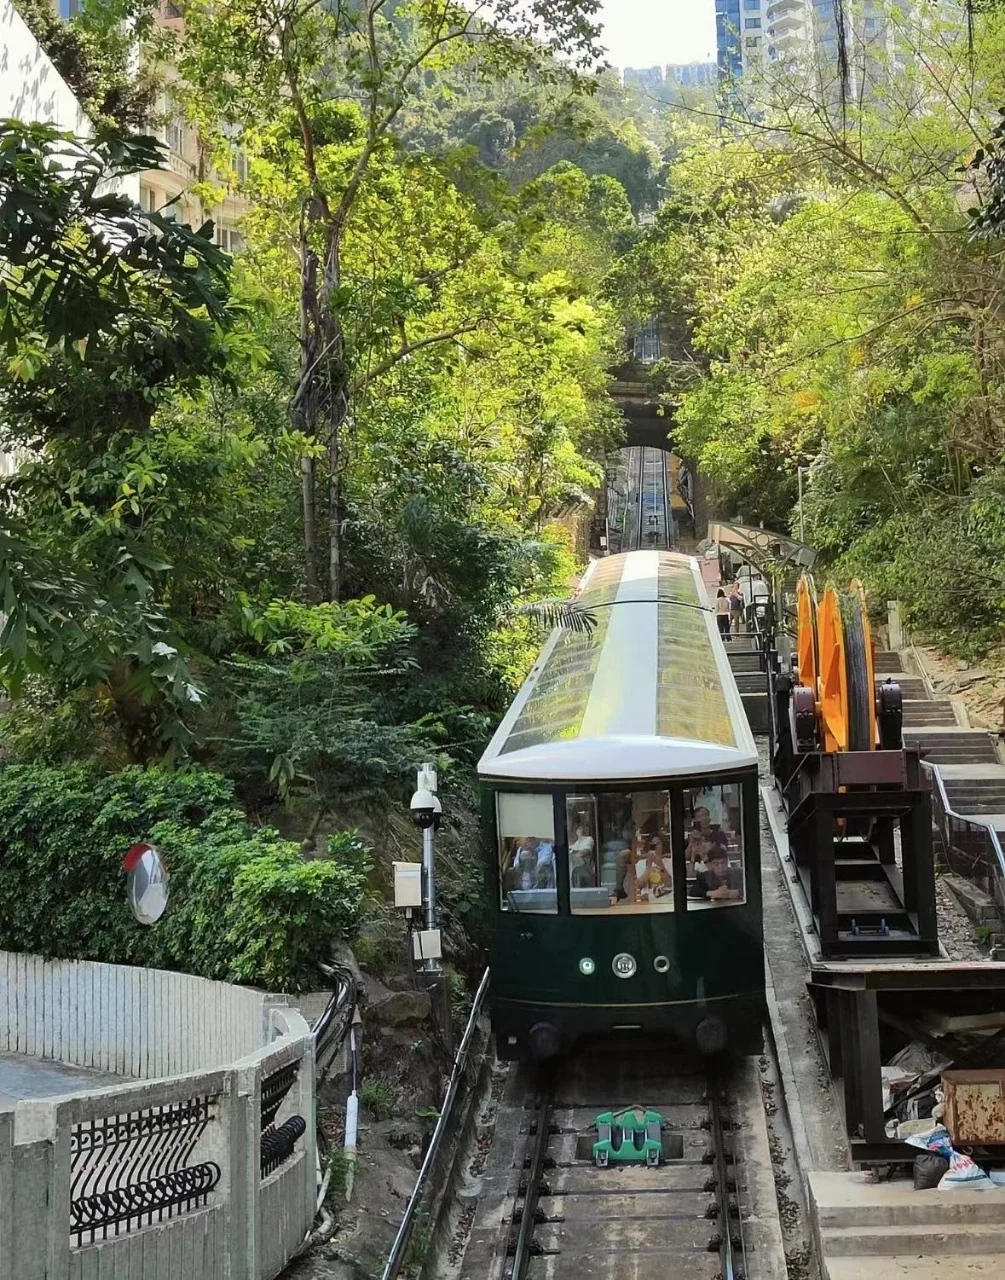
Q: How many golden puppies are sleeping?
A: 0